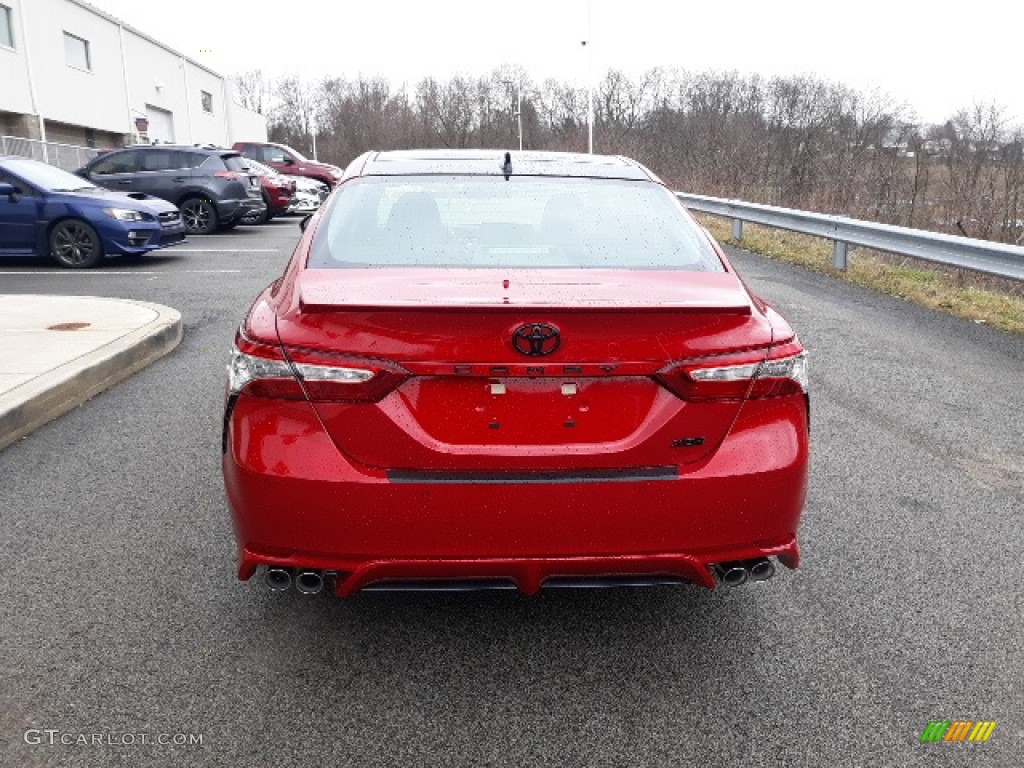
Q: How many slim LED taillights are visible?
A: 2